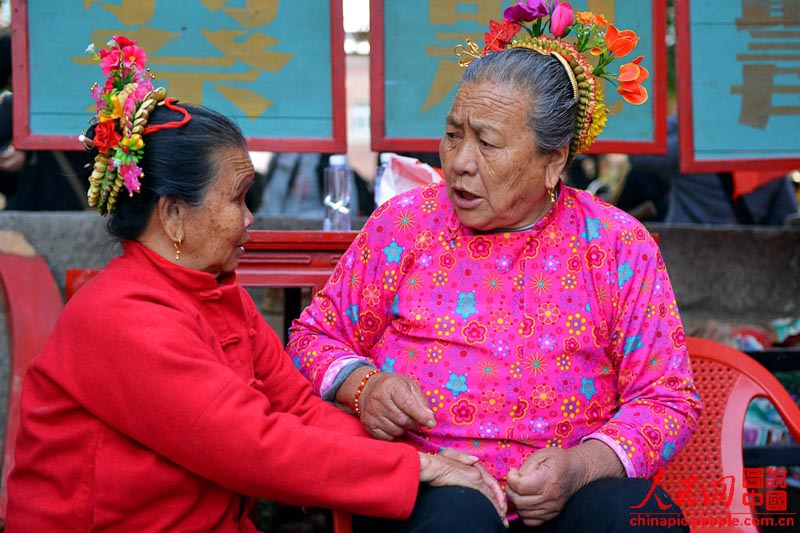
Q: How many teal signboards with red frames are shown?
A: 3